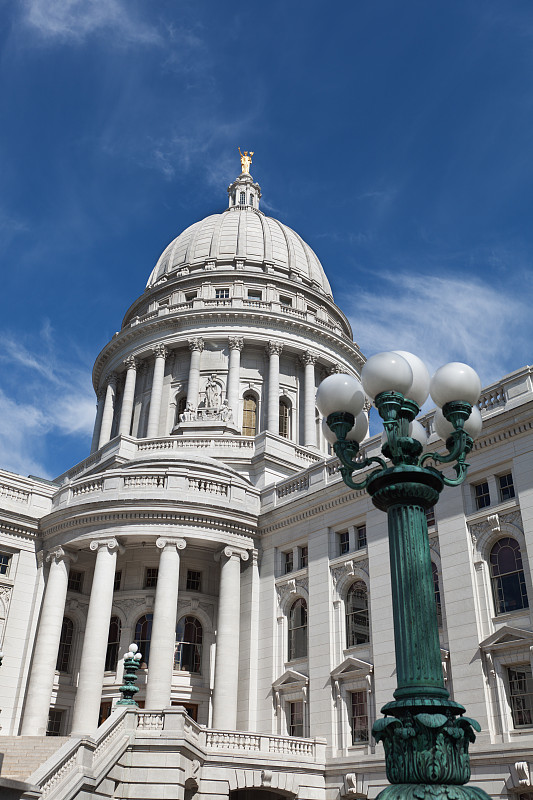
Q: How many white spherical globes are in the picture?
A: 11